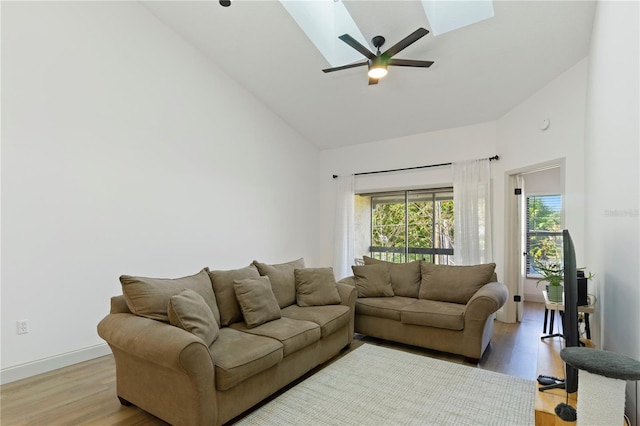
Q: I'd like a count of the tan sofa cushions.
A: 14